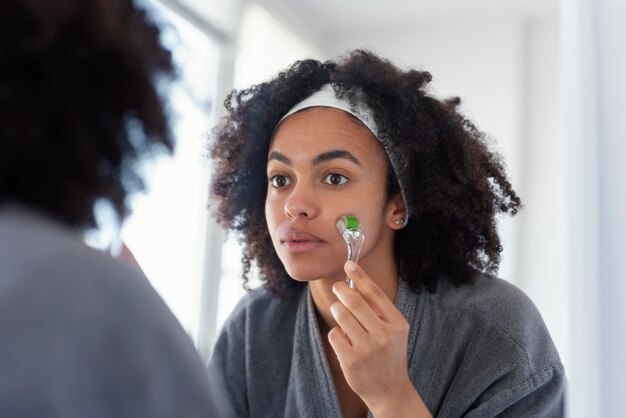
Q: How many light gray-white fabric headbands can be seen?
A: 1